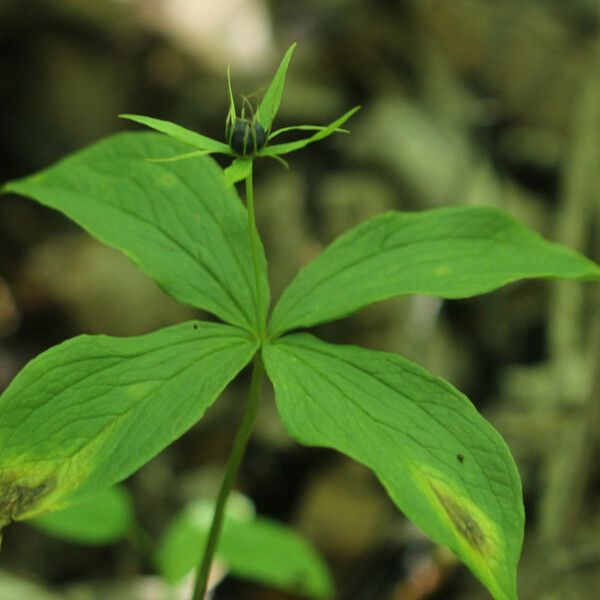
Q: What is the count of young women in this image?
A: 0